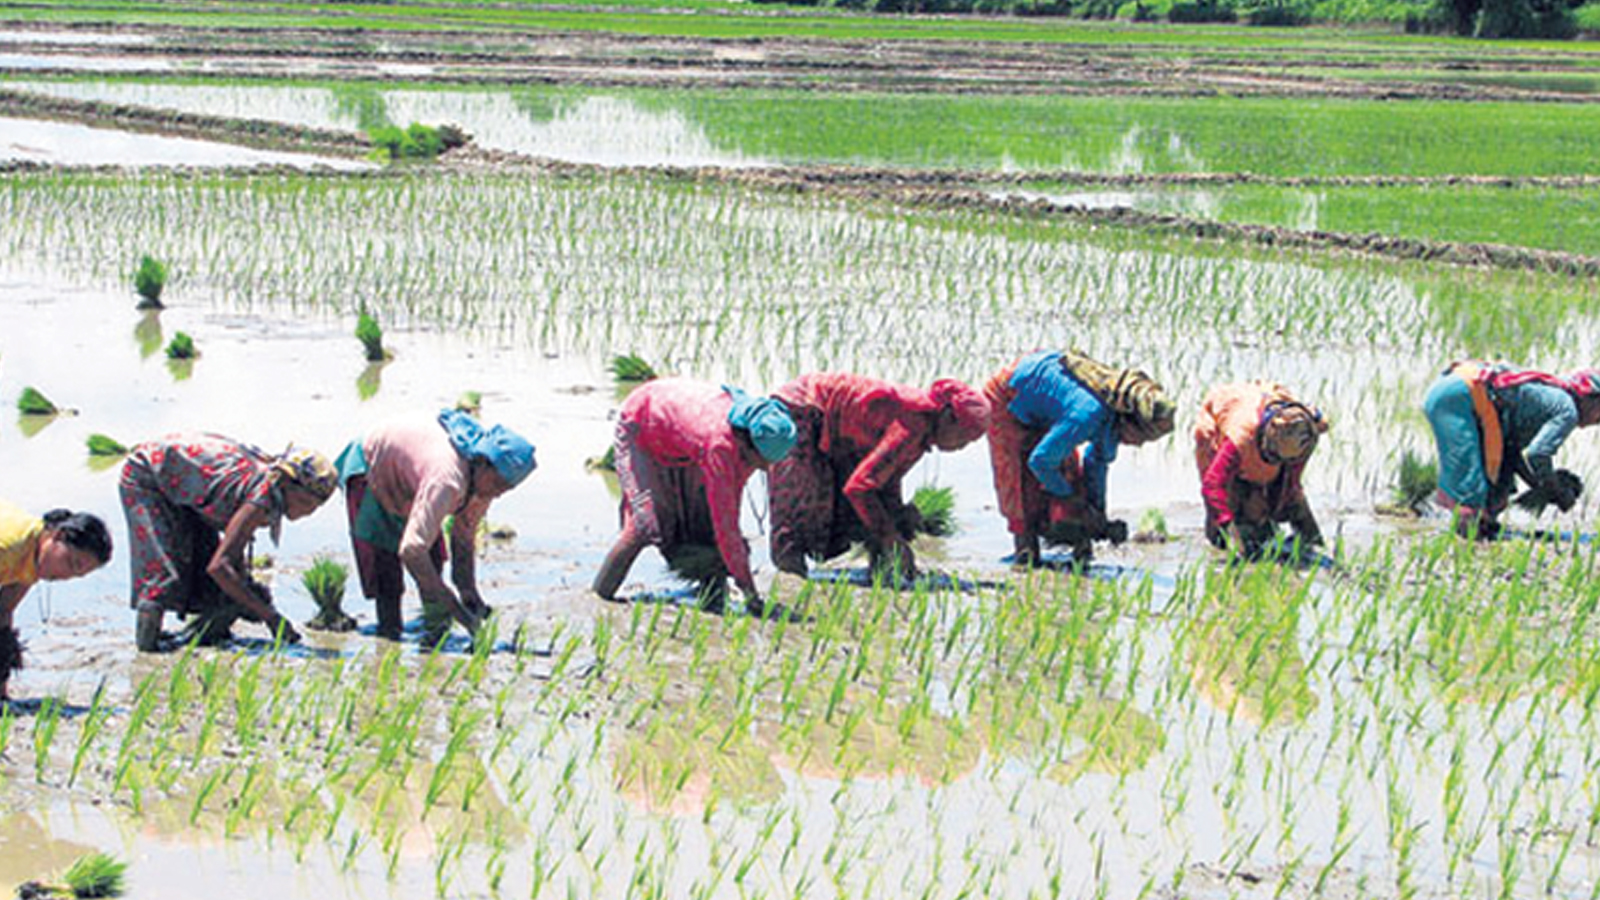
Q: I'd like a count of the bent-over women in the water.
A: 8